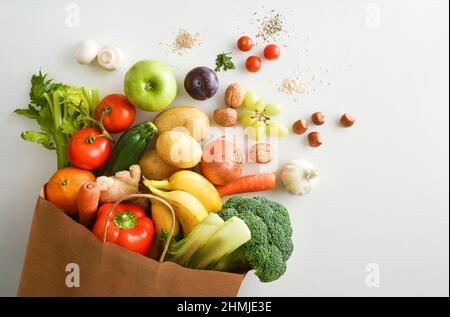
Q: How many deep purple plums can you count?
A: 1